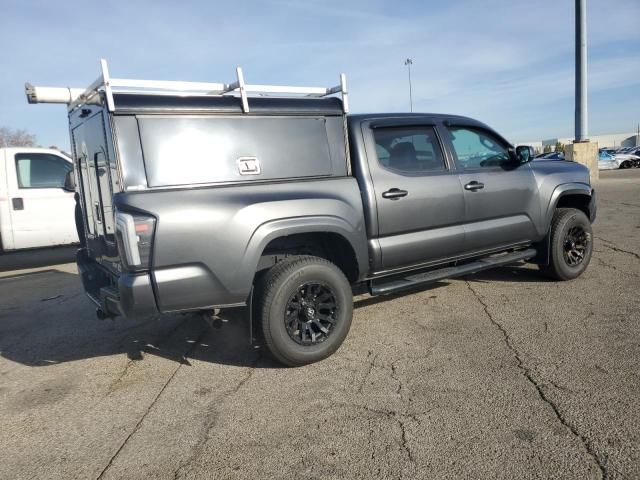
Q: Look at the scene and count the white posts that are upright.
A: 3